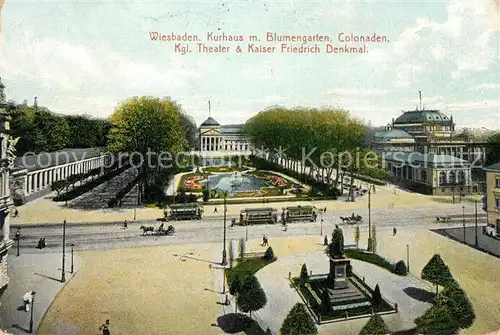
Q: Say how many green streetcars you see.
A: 3